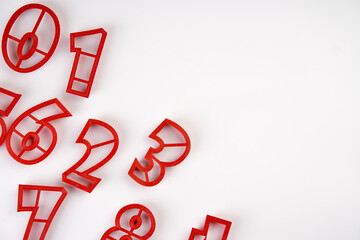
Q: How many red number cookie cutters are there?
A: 9